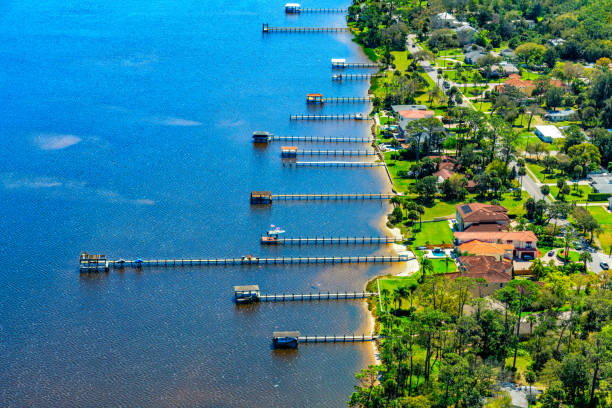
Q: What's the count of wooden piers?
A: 14